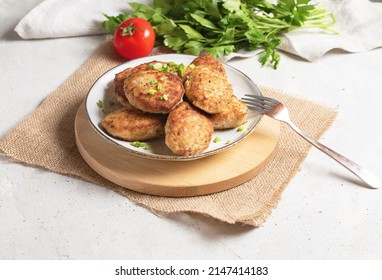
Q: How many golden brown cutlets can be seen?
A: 7